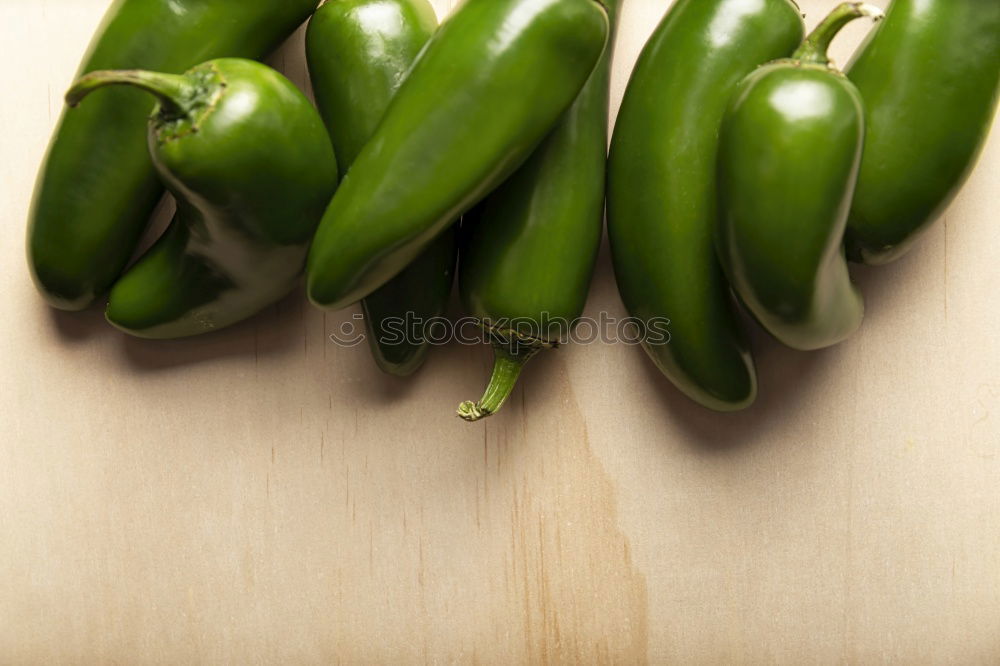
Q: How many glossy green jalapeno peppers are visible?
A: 8